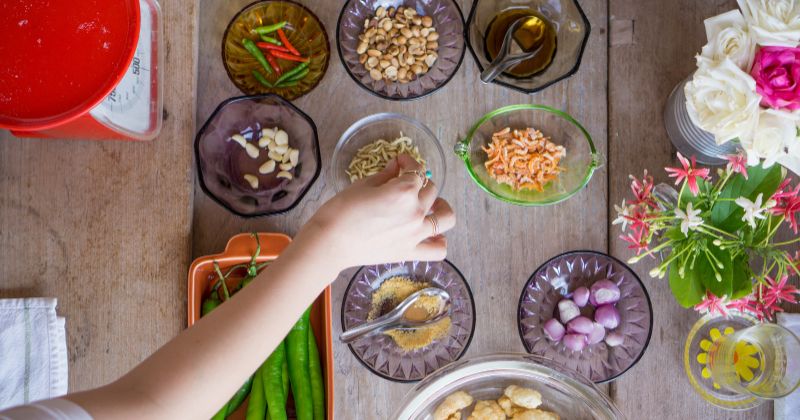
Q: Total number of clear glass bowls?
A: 2